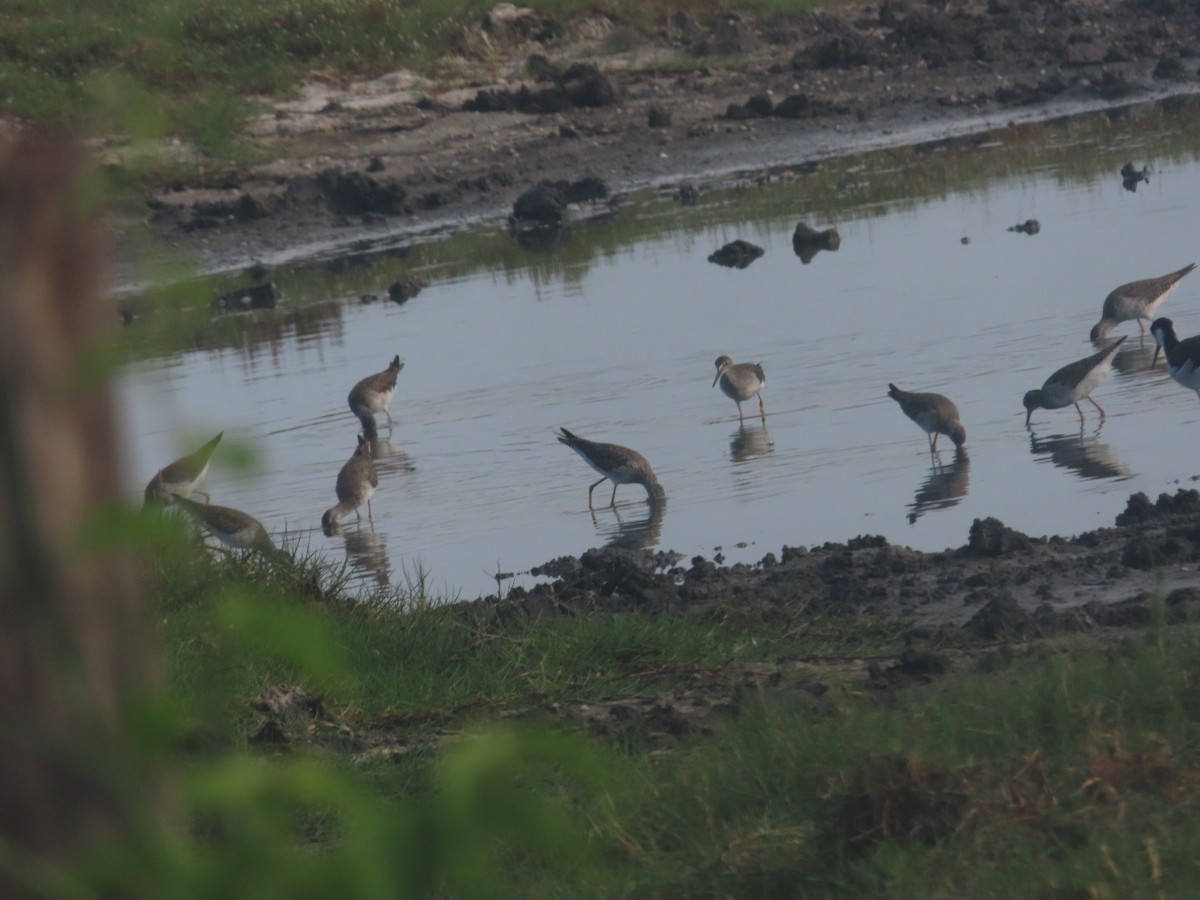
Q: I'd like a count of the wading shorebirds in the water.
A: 10